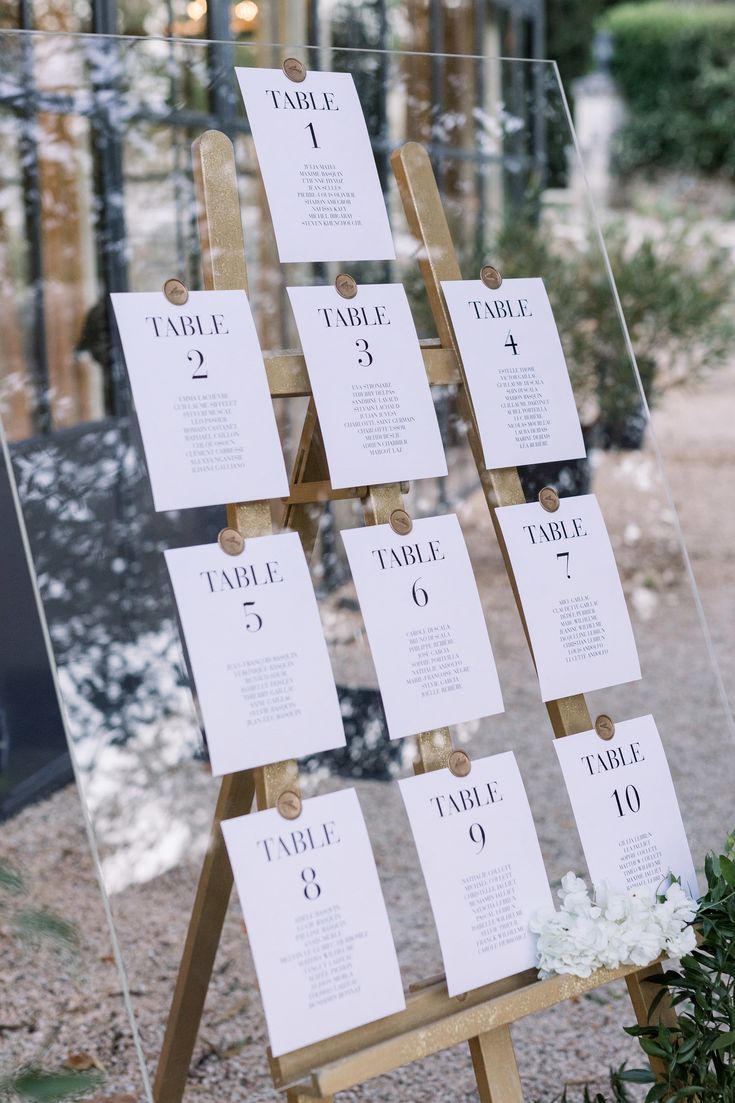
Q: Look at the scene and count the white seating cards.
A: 10